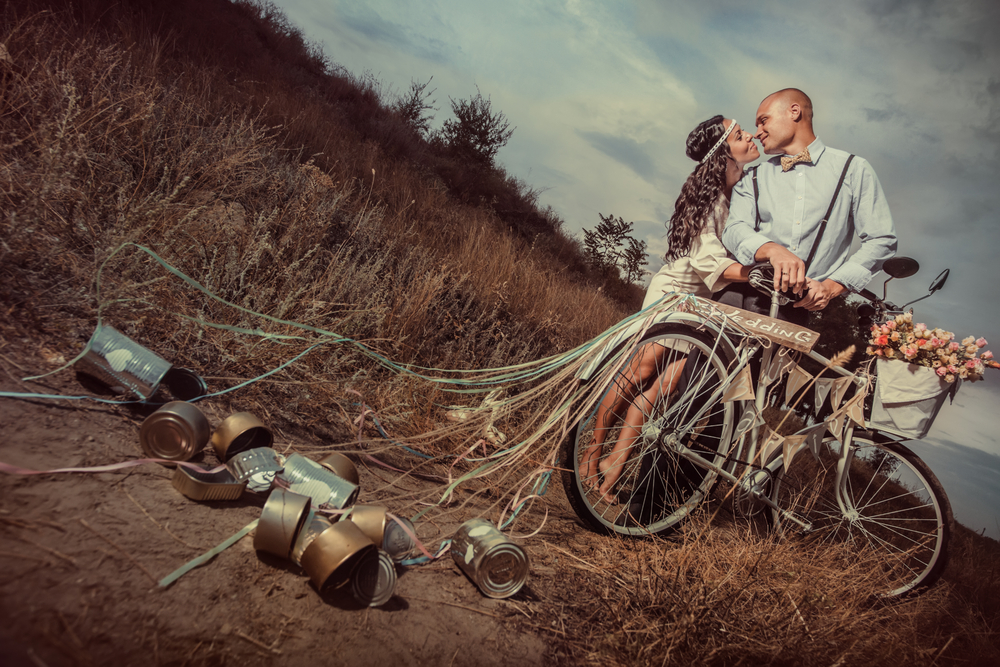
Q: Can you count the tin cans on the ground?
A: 12